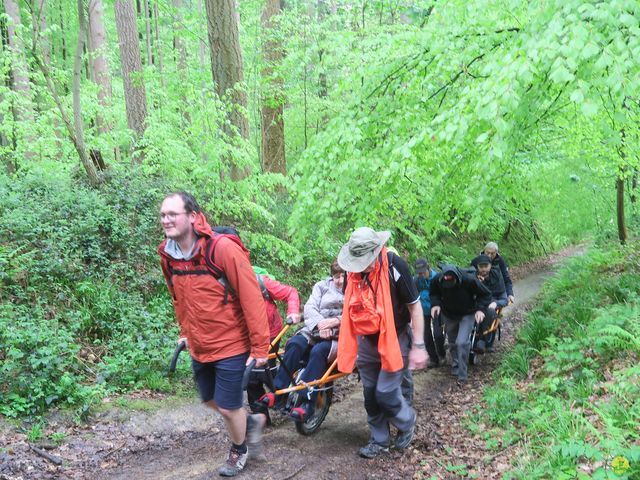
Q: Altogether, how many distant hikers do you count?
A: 4